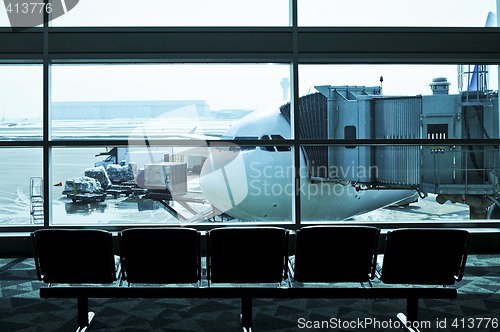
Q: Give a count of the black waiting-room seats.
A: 5